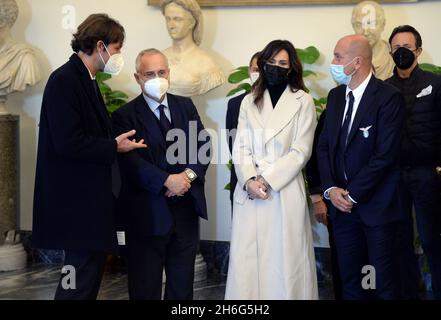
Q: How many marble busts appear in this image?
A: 3